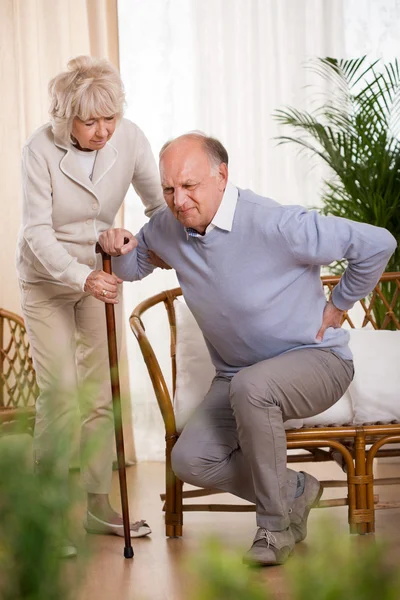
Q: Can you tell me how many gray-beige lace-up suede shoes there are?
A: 2